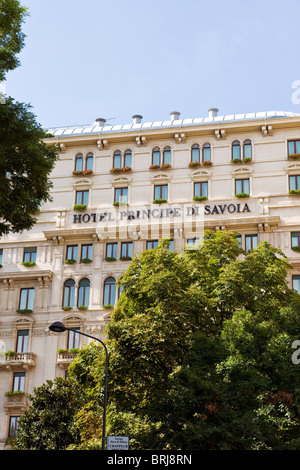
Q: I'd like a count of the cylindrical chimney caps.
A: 4